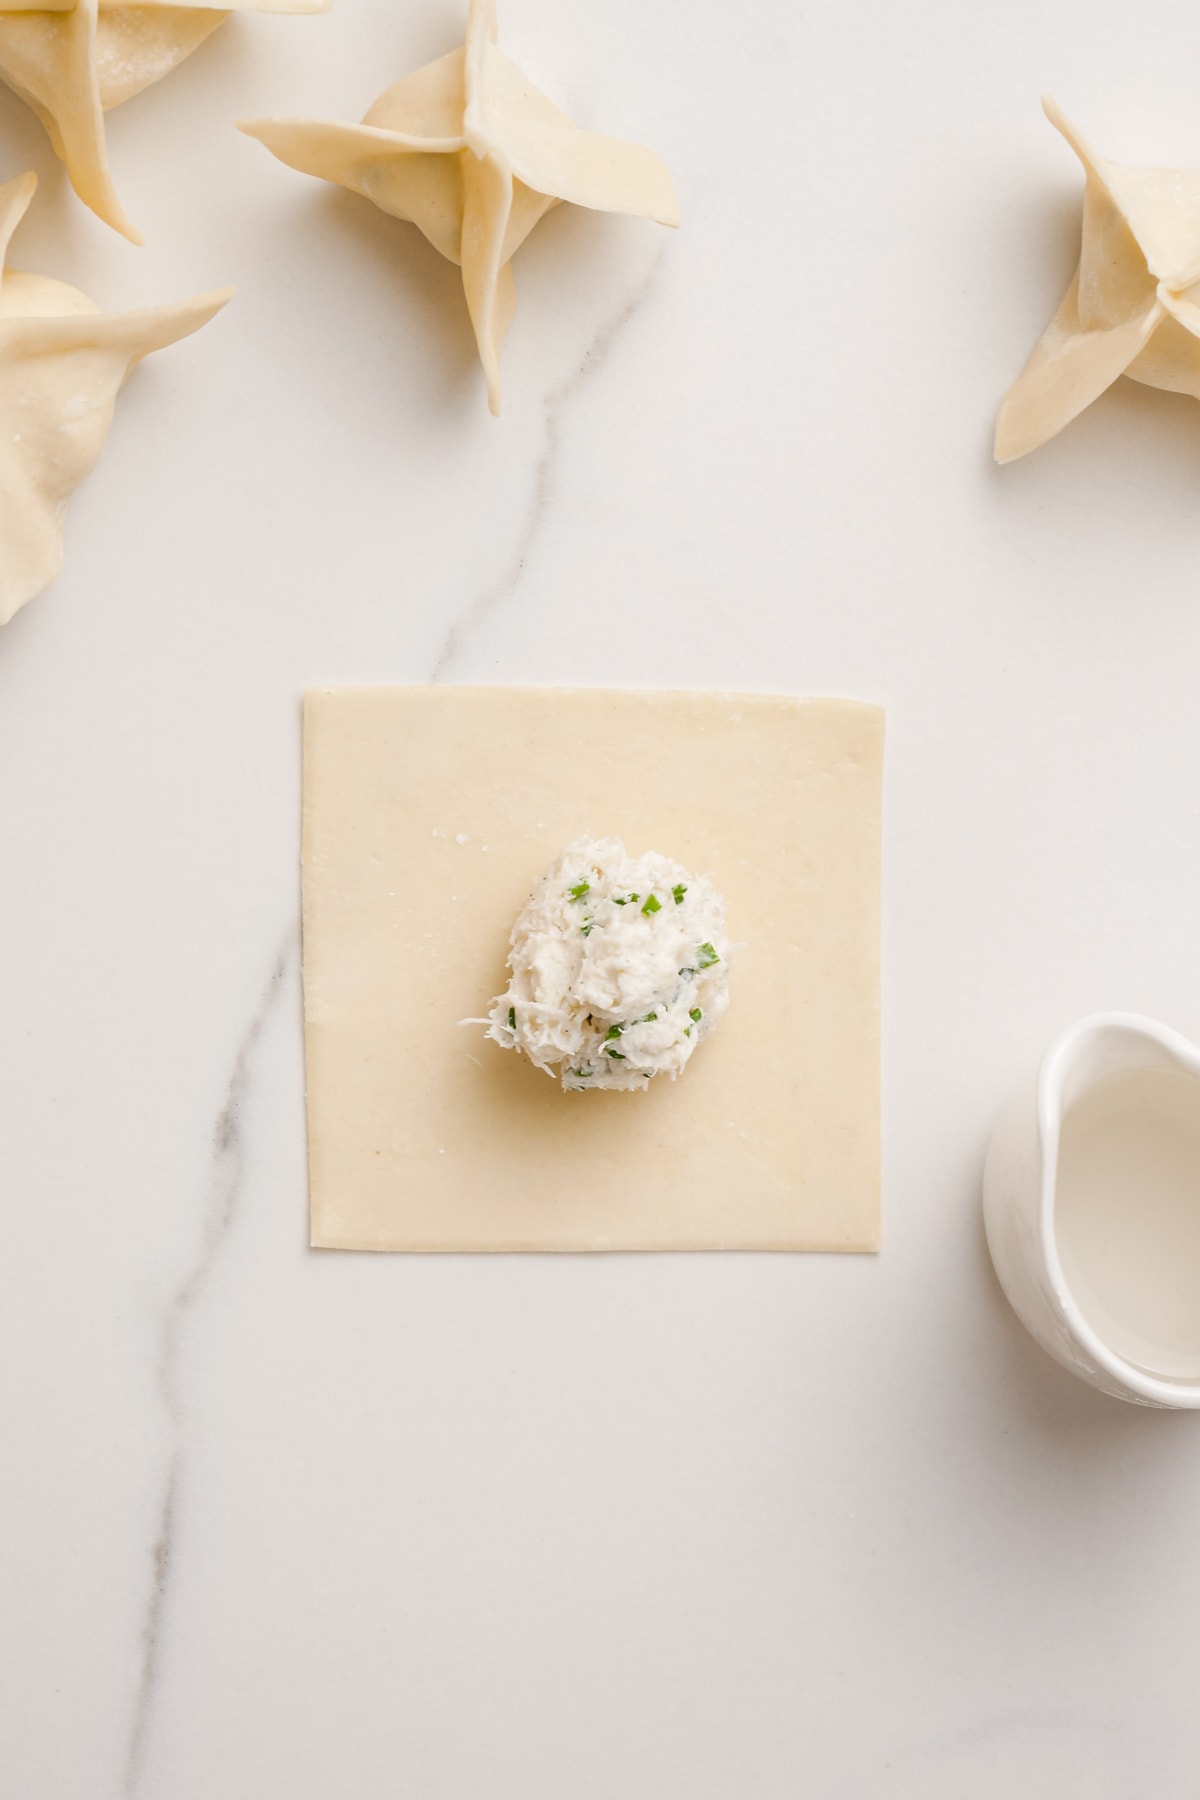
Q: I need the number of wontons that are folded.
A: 4